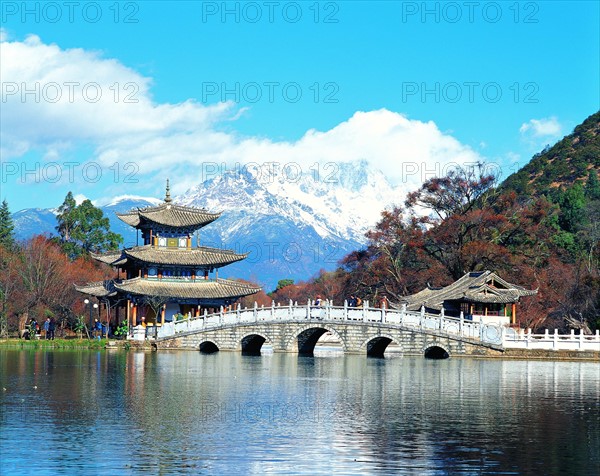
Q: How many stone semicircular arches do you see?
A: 5